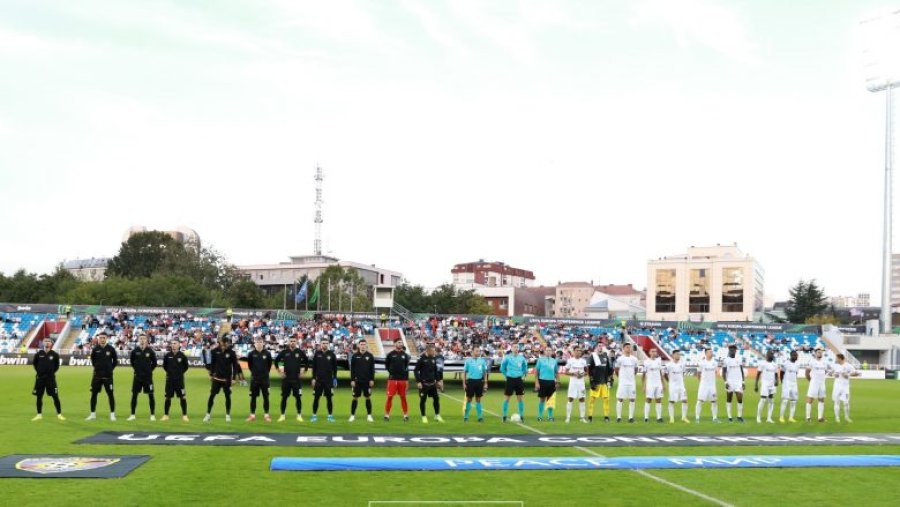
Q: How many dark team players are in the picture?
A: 11